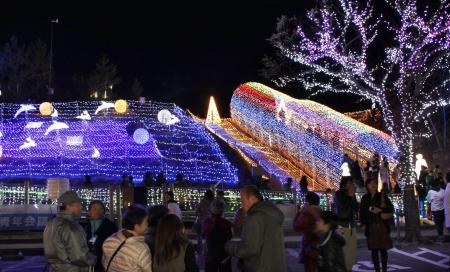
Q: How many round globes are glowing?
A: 4